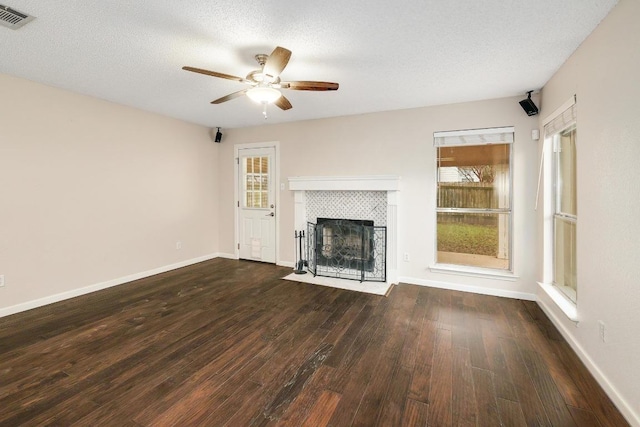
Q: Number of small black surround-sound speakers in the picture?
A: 2